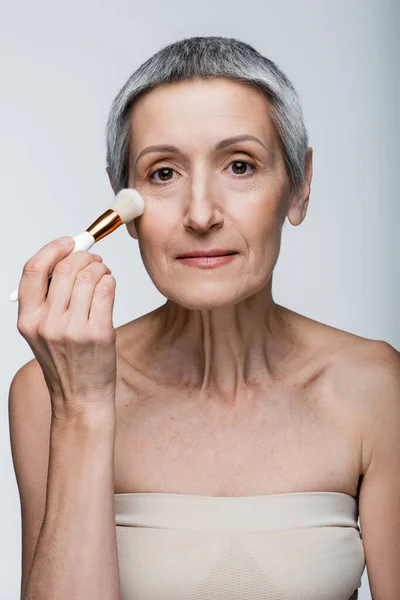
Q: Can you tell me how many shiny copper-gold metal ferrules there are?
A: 1